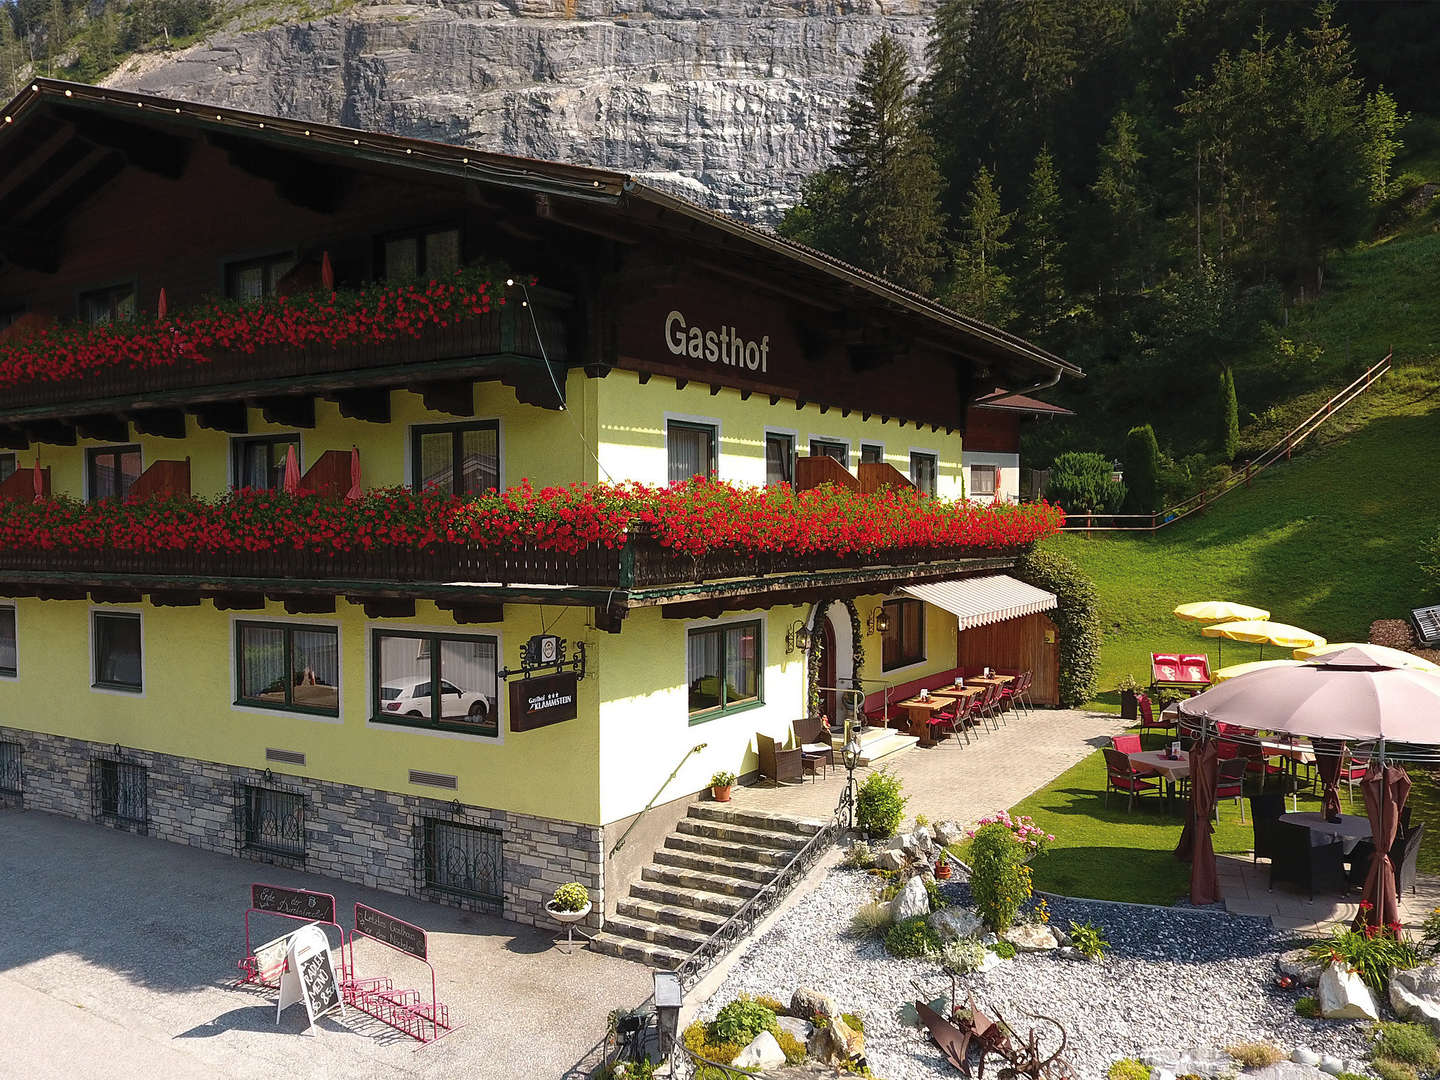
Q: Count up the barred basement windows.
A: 4